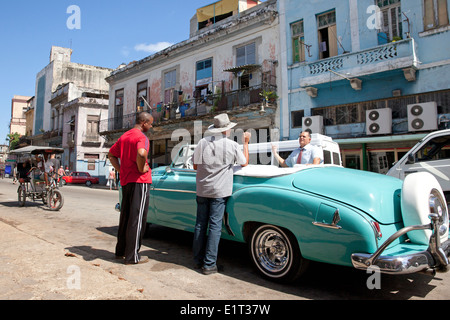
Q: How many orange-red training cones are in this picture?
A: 0